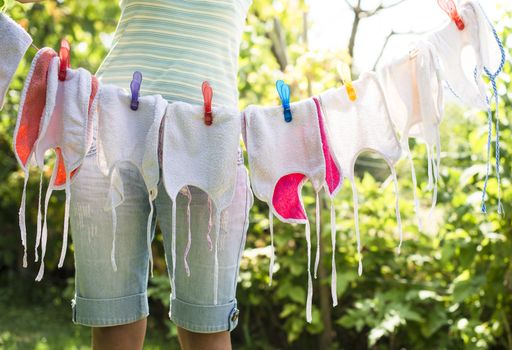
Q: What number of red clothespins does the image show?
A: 3